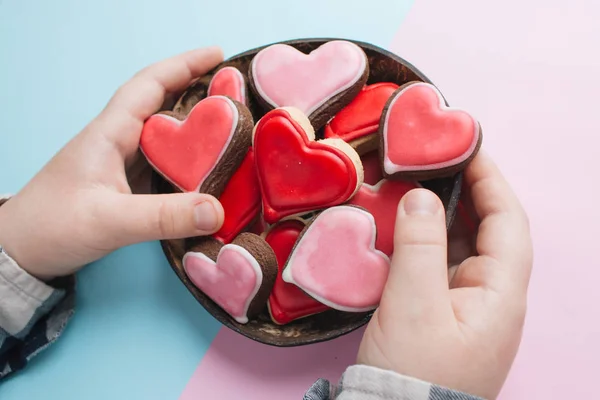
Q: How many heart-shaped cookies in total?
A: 11